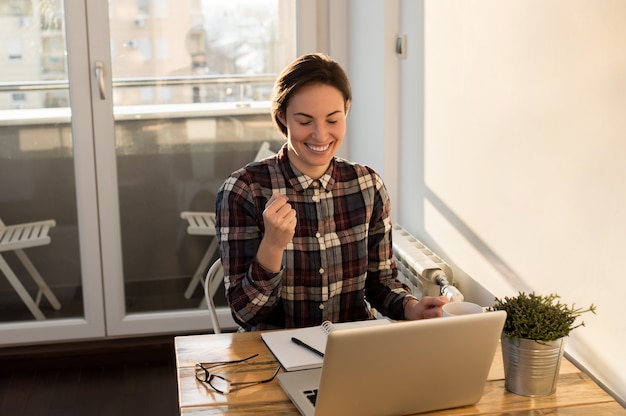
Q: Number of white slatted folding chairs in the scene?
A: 2